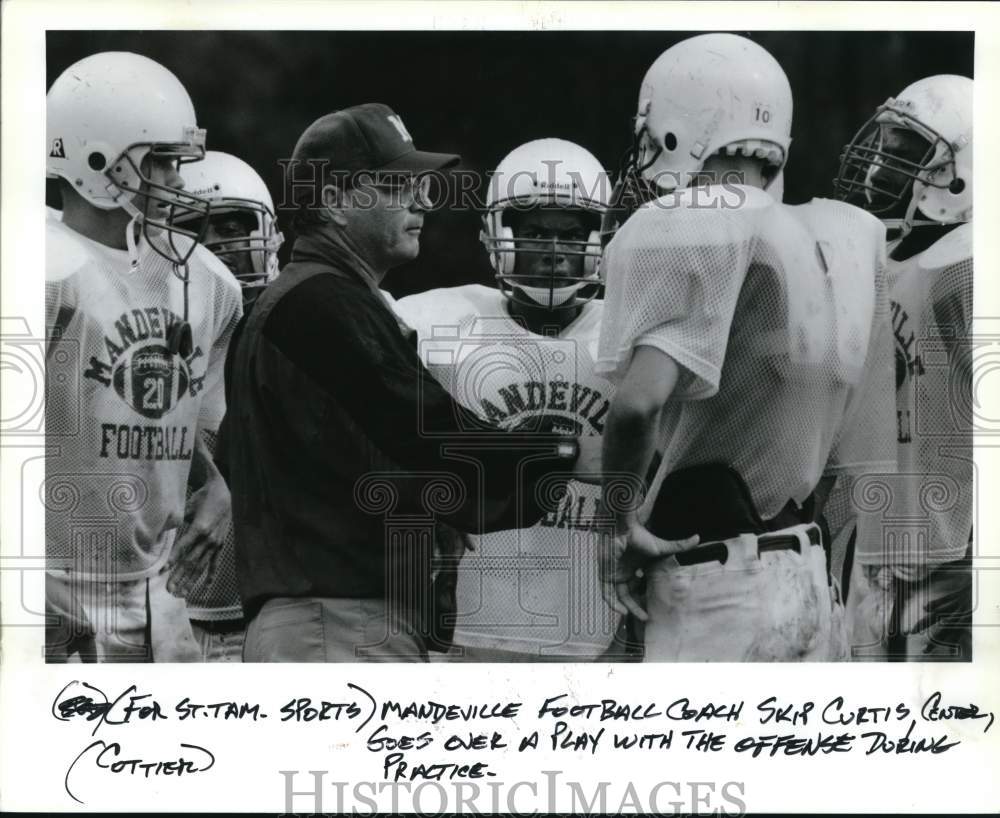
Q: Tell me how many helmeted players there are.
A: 5